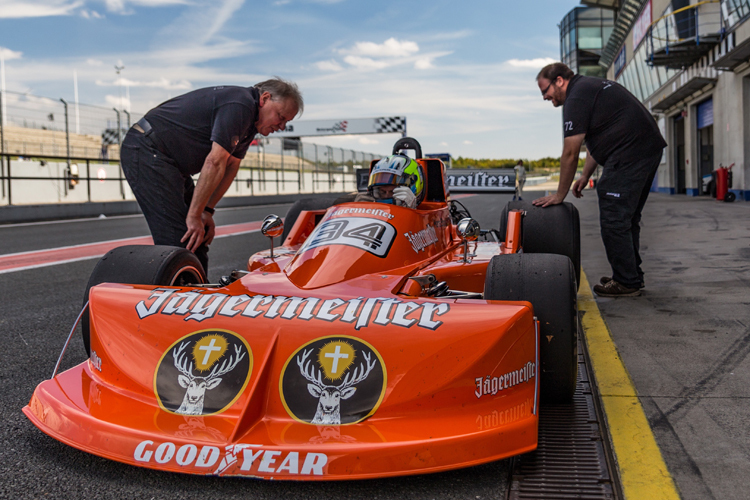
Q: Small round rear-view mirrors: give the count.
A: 2